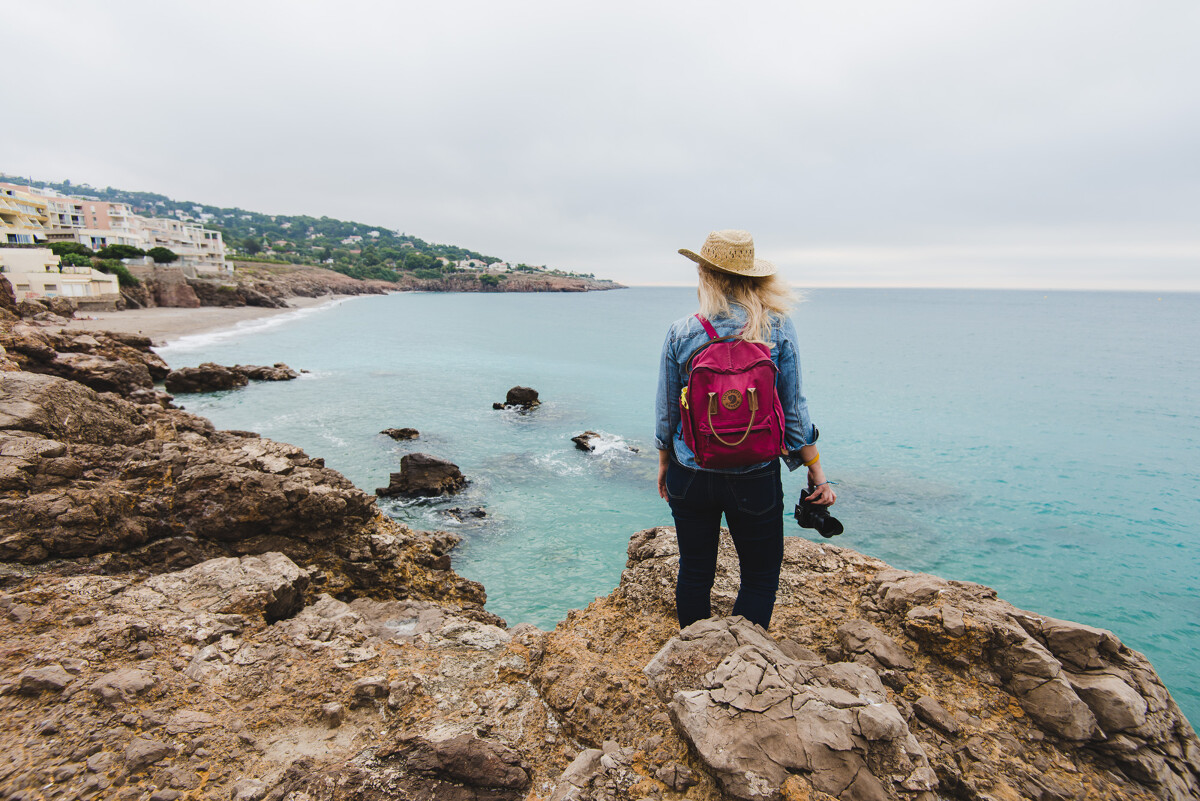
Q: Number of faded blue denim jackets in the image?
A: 1